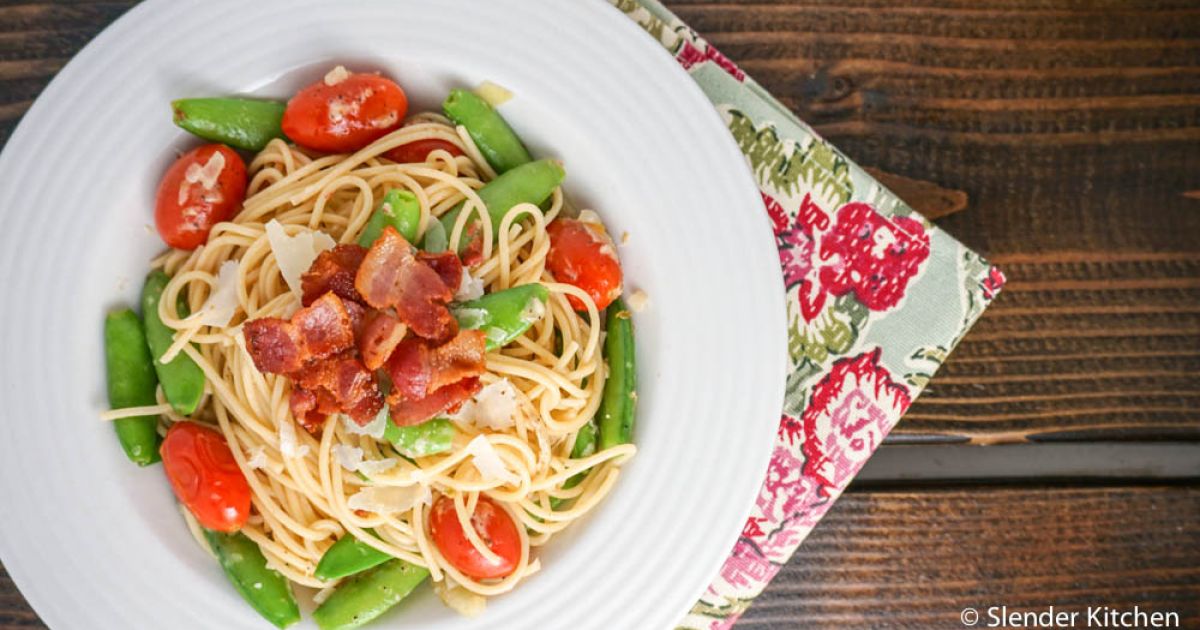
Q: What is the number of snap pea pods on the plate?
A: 13